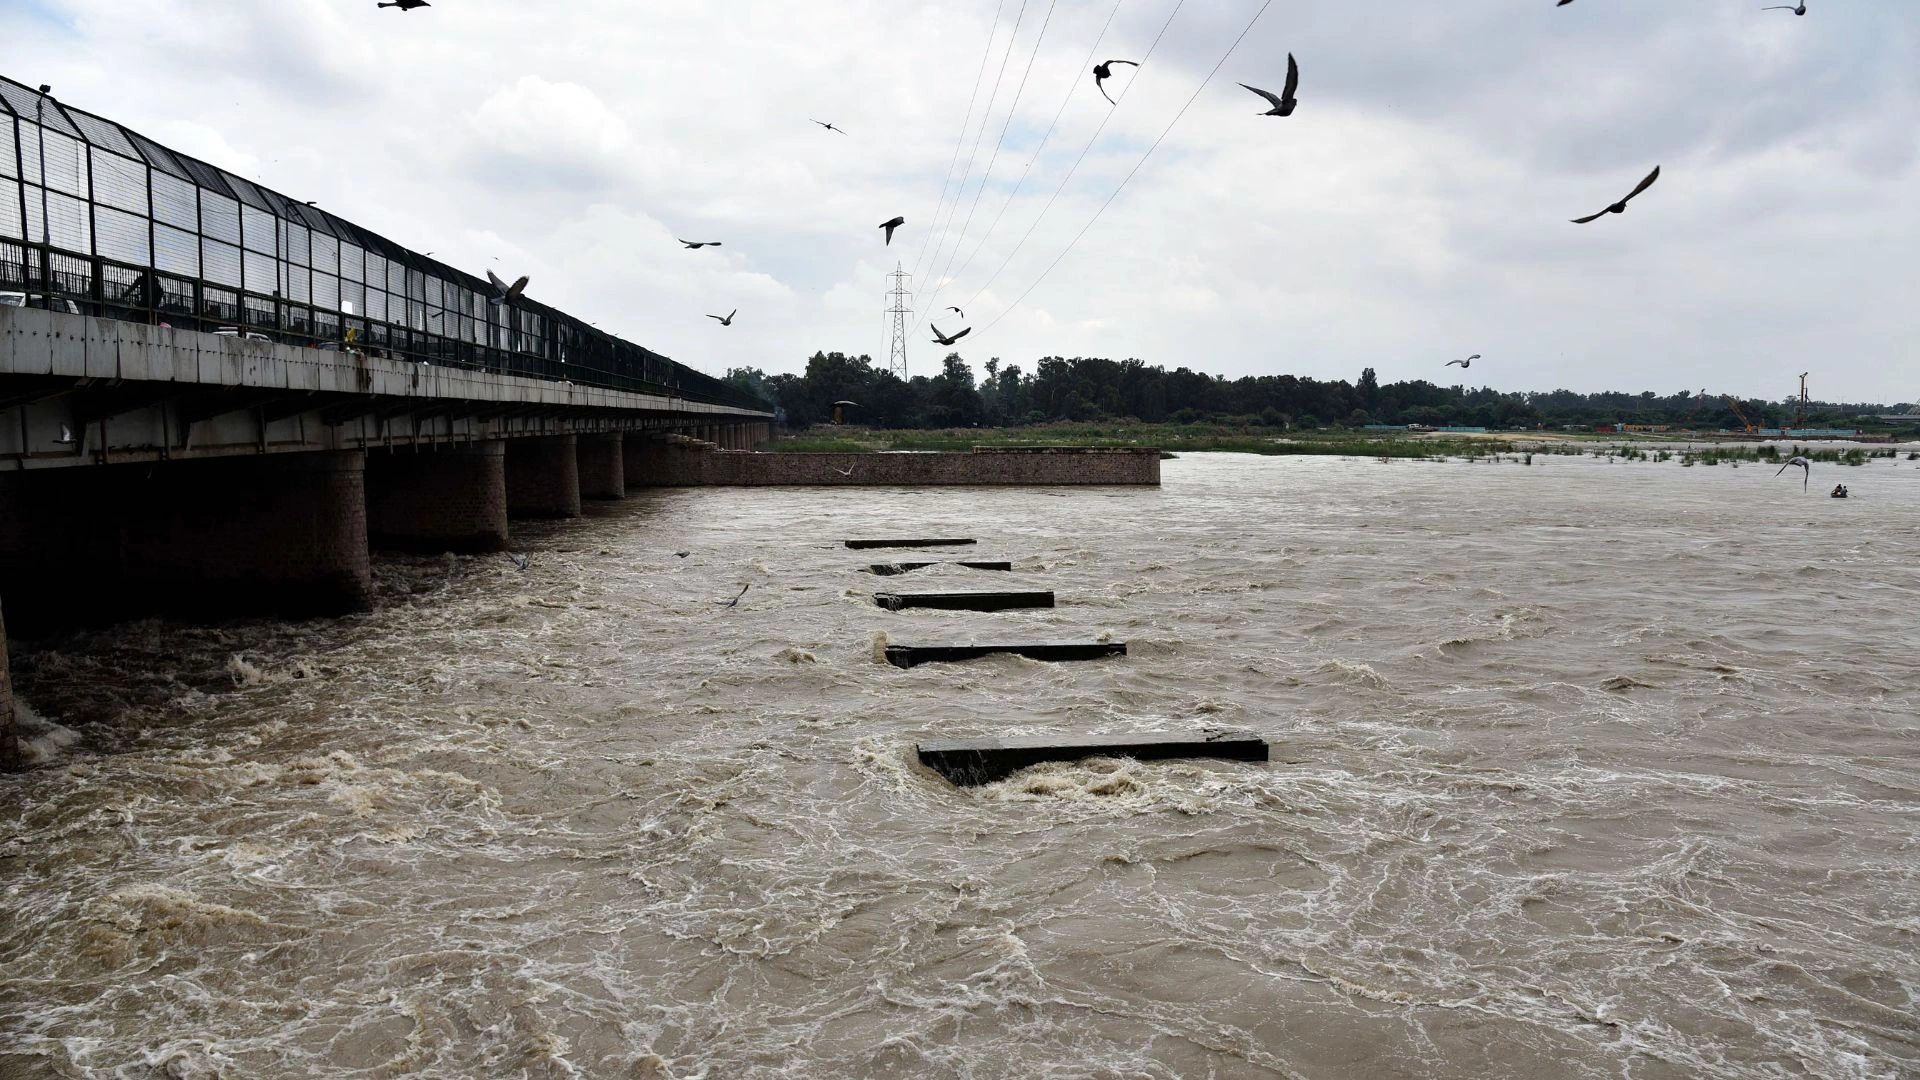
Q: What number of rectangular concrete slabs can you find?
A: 5